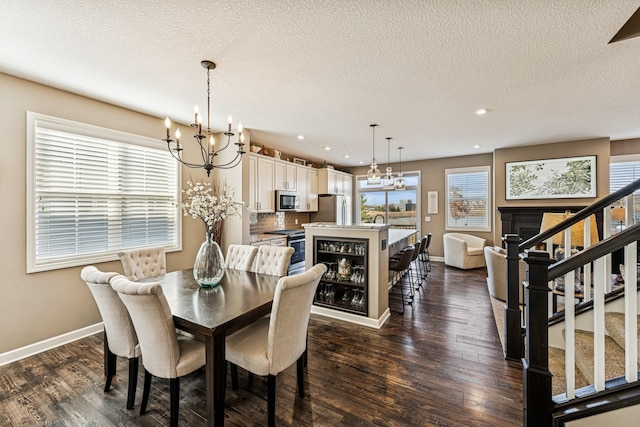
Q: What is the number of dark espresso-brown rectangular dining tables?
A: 1